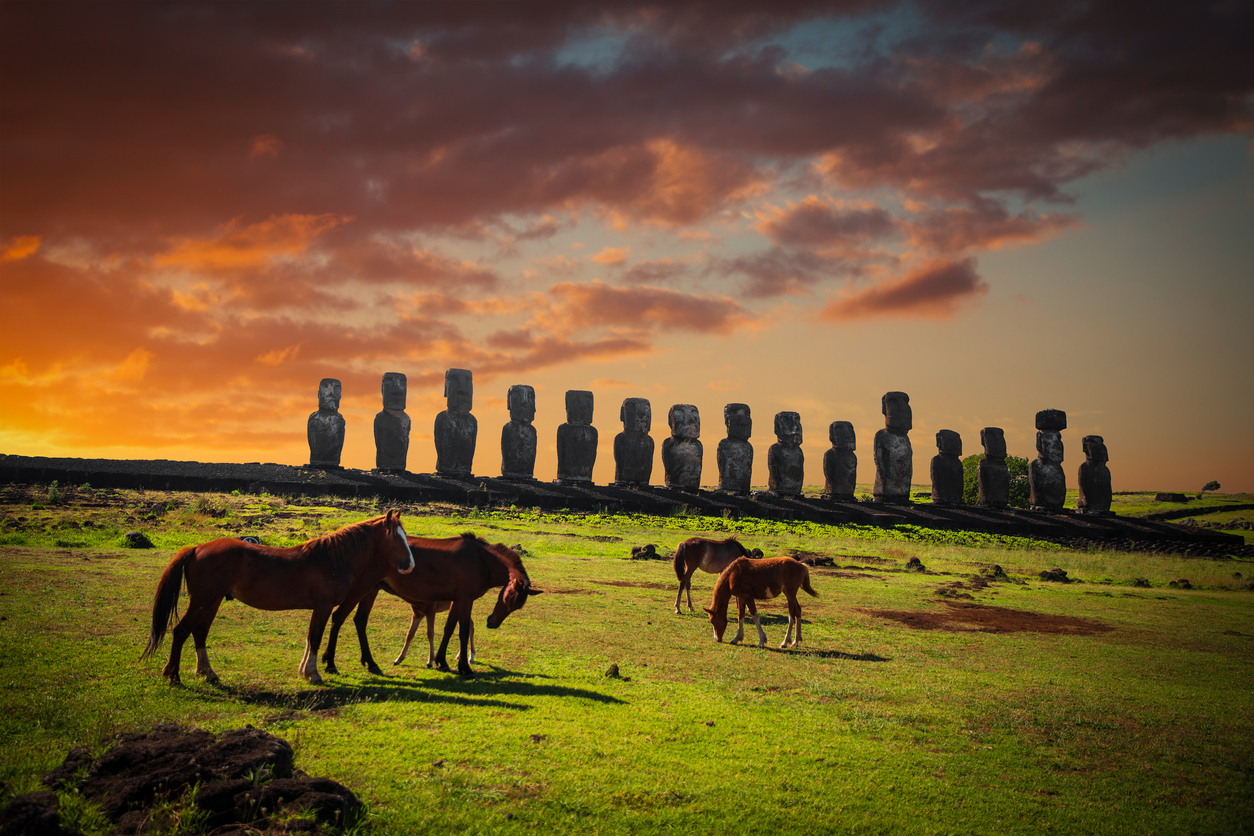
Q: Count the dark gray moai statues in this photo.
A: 15